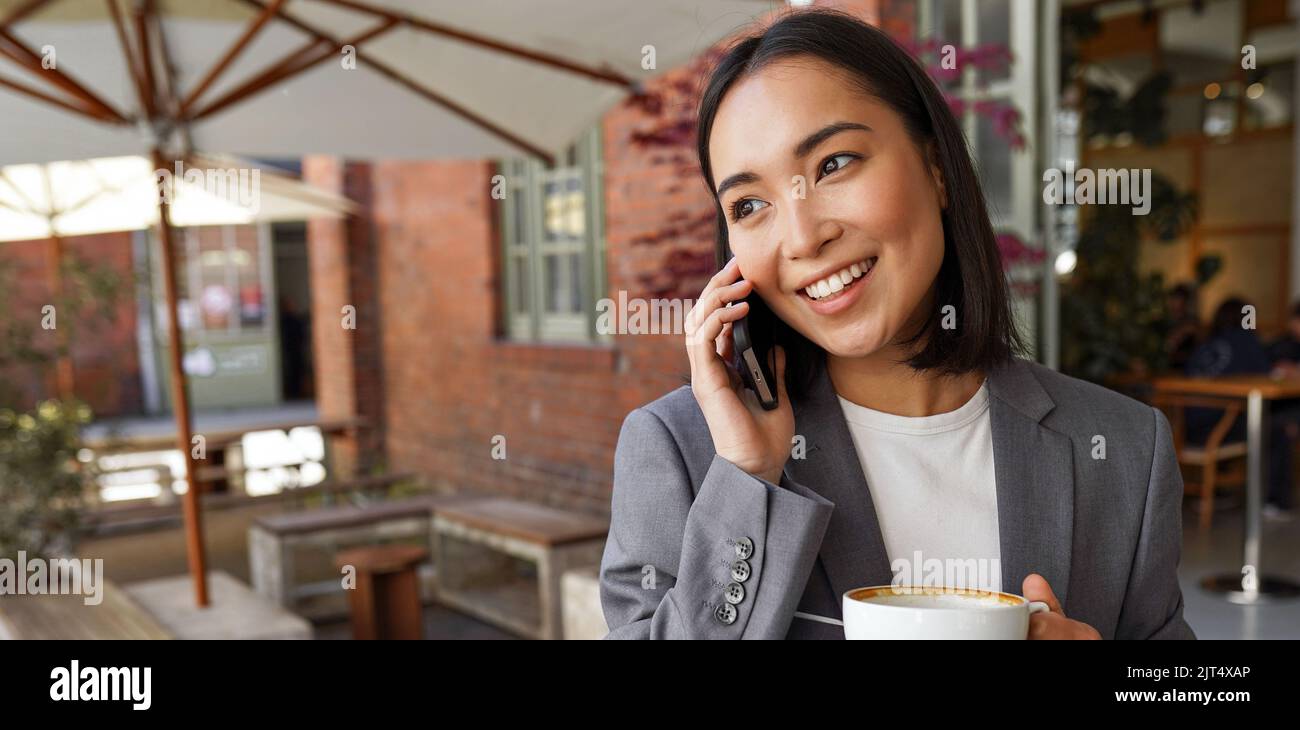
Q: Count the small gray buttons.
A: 4